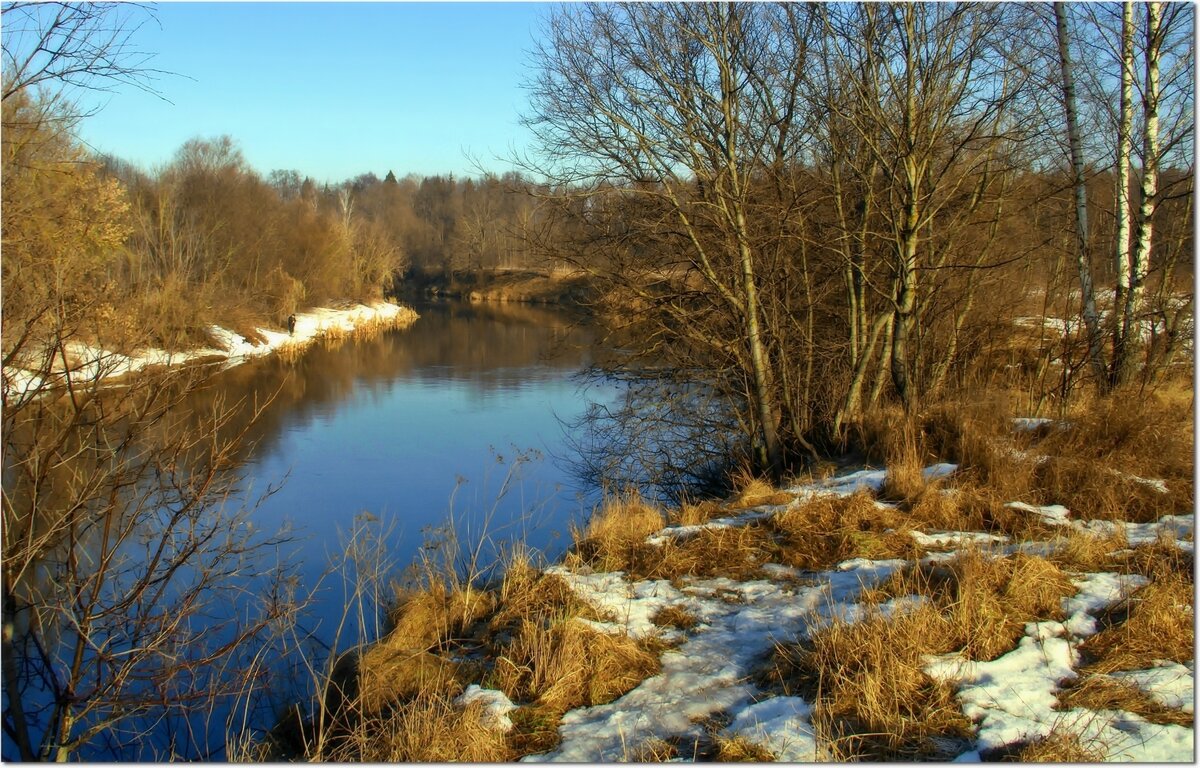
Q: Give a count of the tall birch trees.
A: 3